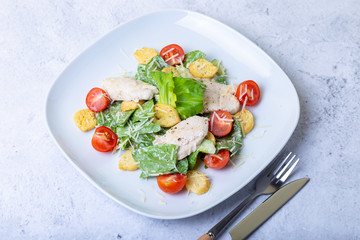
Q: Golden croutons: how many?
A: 10